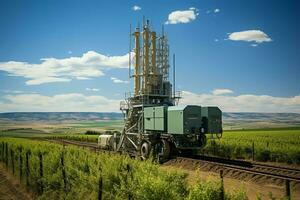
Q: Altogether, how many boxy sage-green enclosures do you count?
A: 3